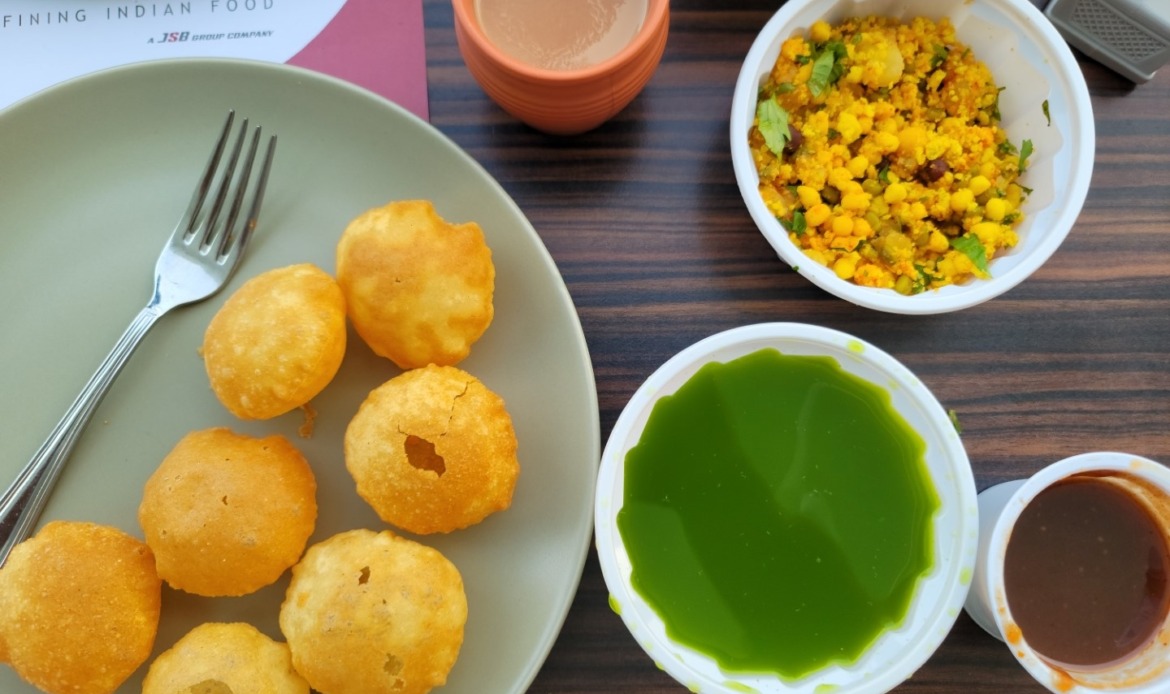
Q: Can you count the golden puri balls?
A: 7